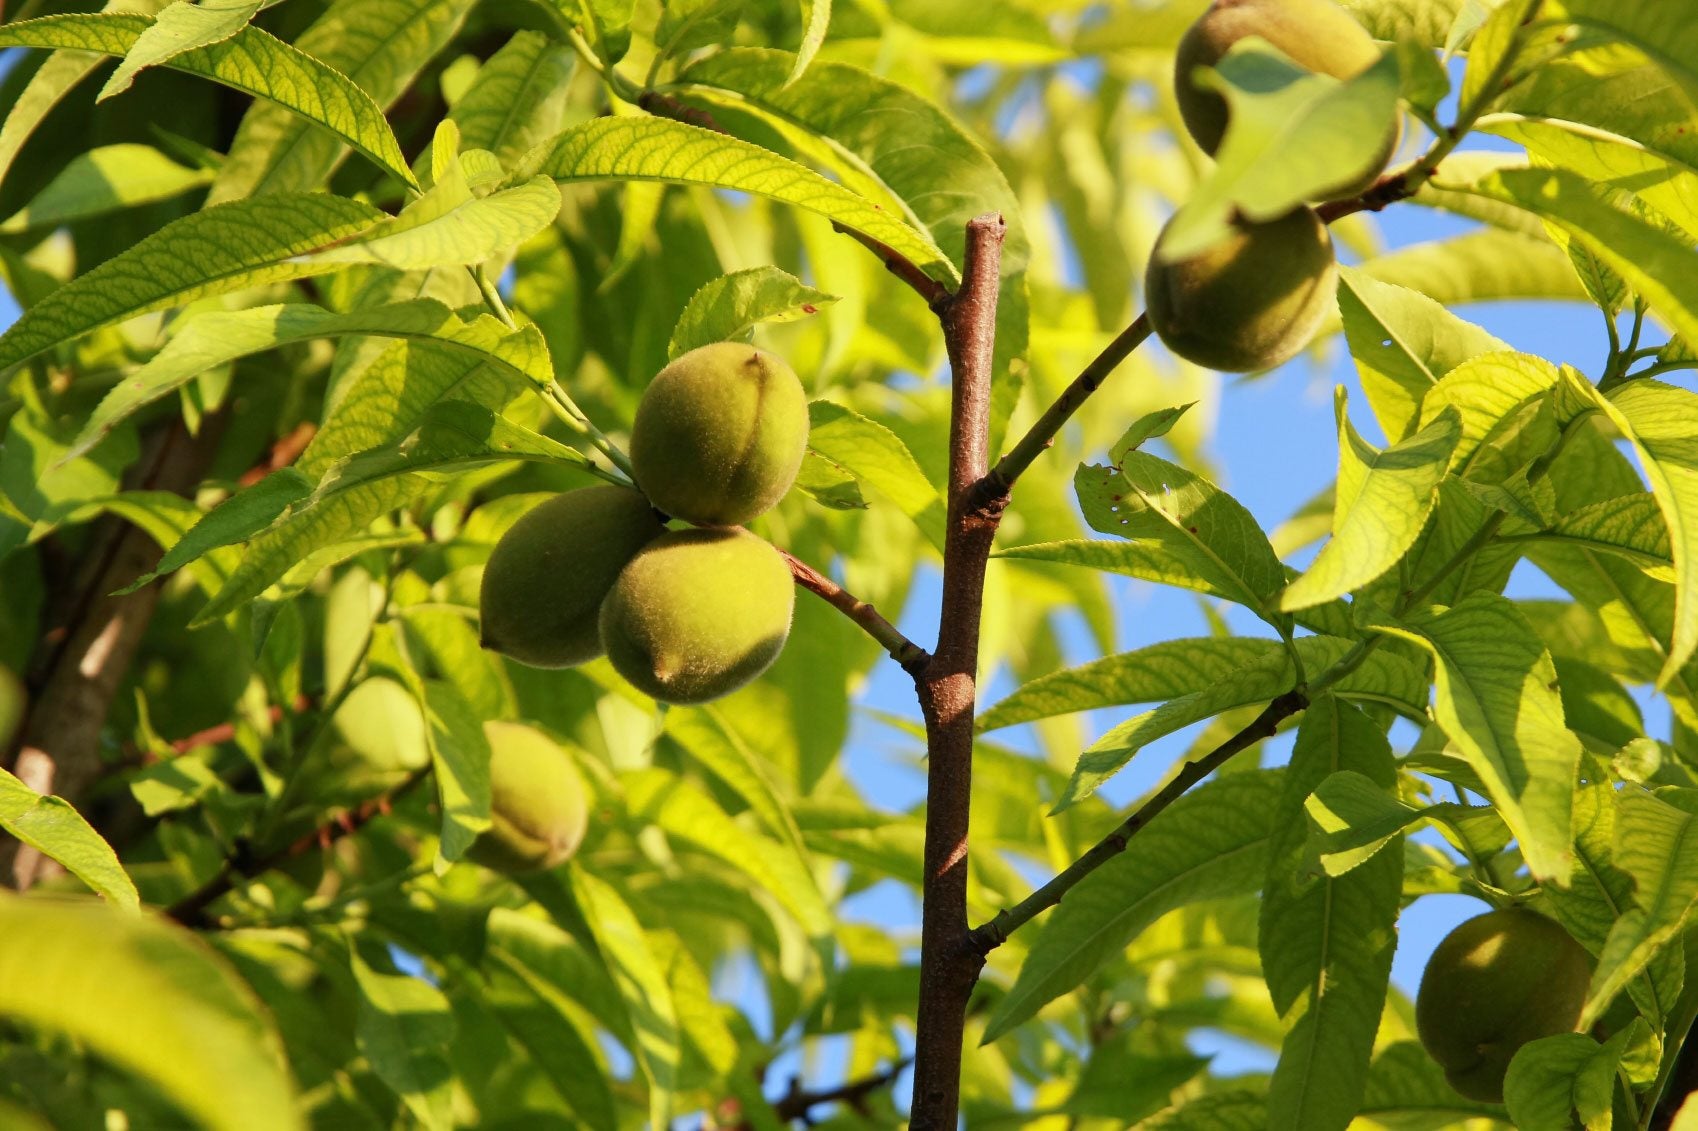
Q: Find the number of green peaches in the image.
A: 8